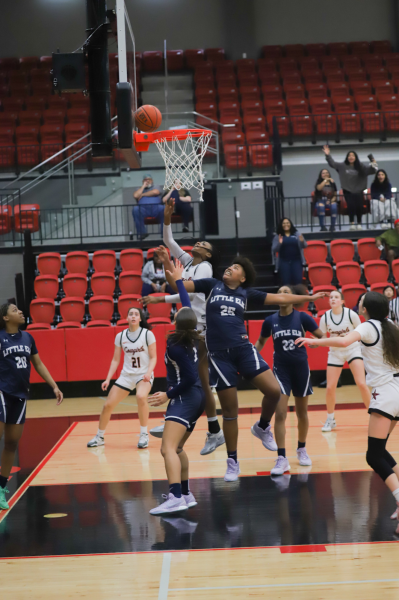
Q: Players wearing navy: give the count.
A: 4